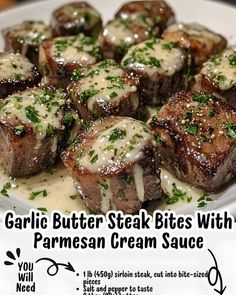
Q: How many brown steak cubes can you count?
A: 13